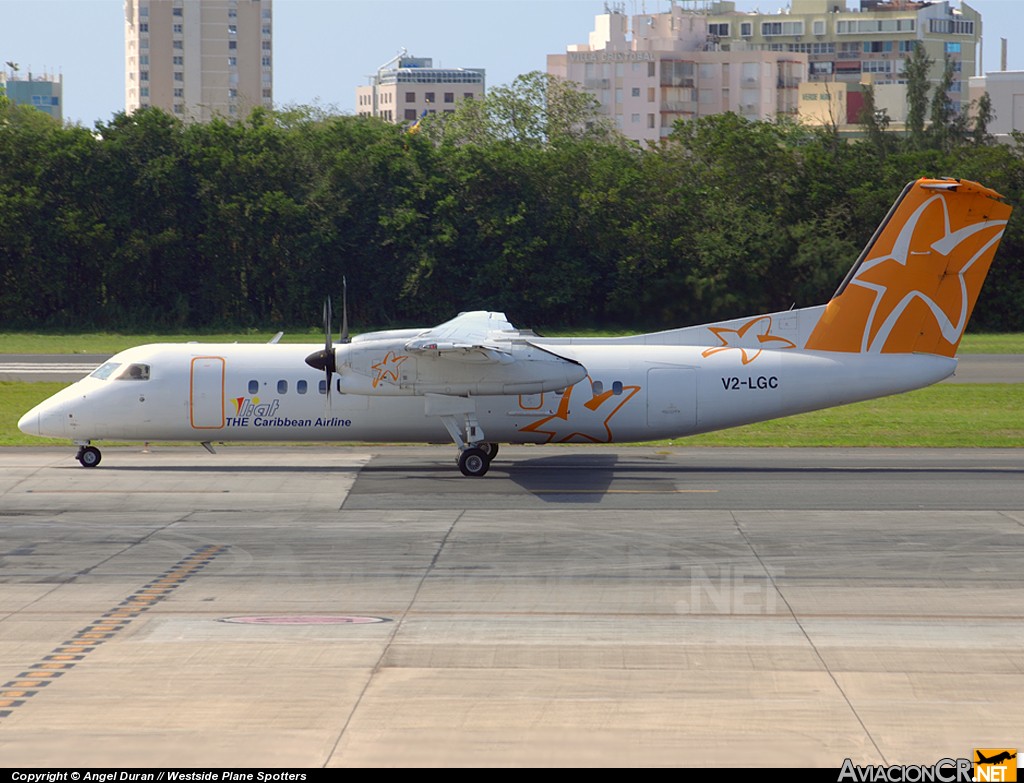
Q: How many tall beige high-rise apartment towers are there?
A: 1